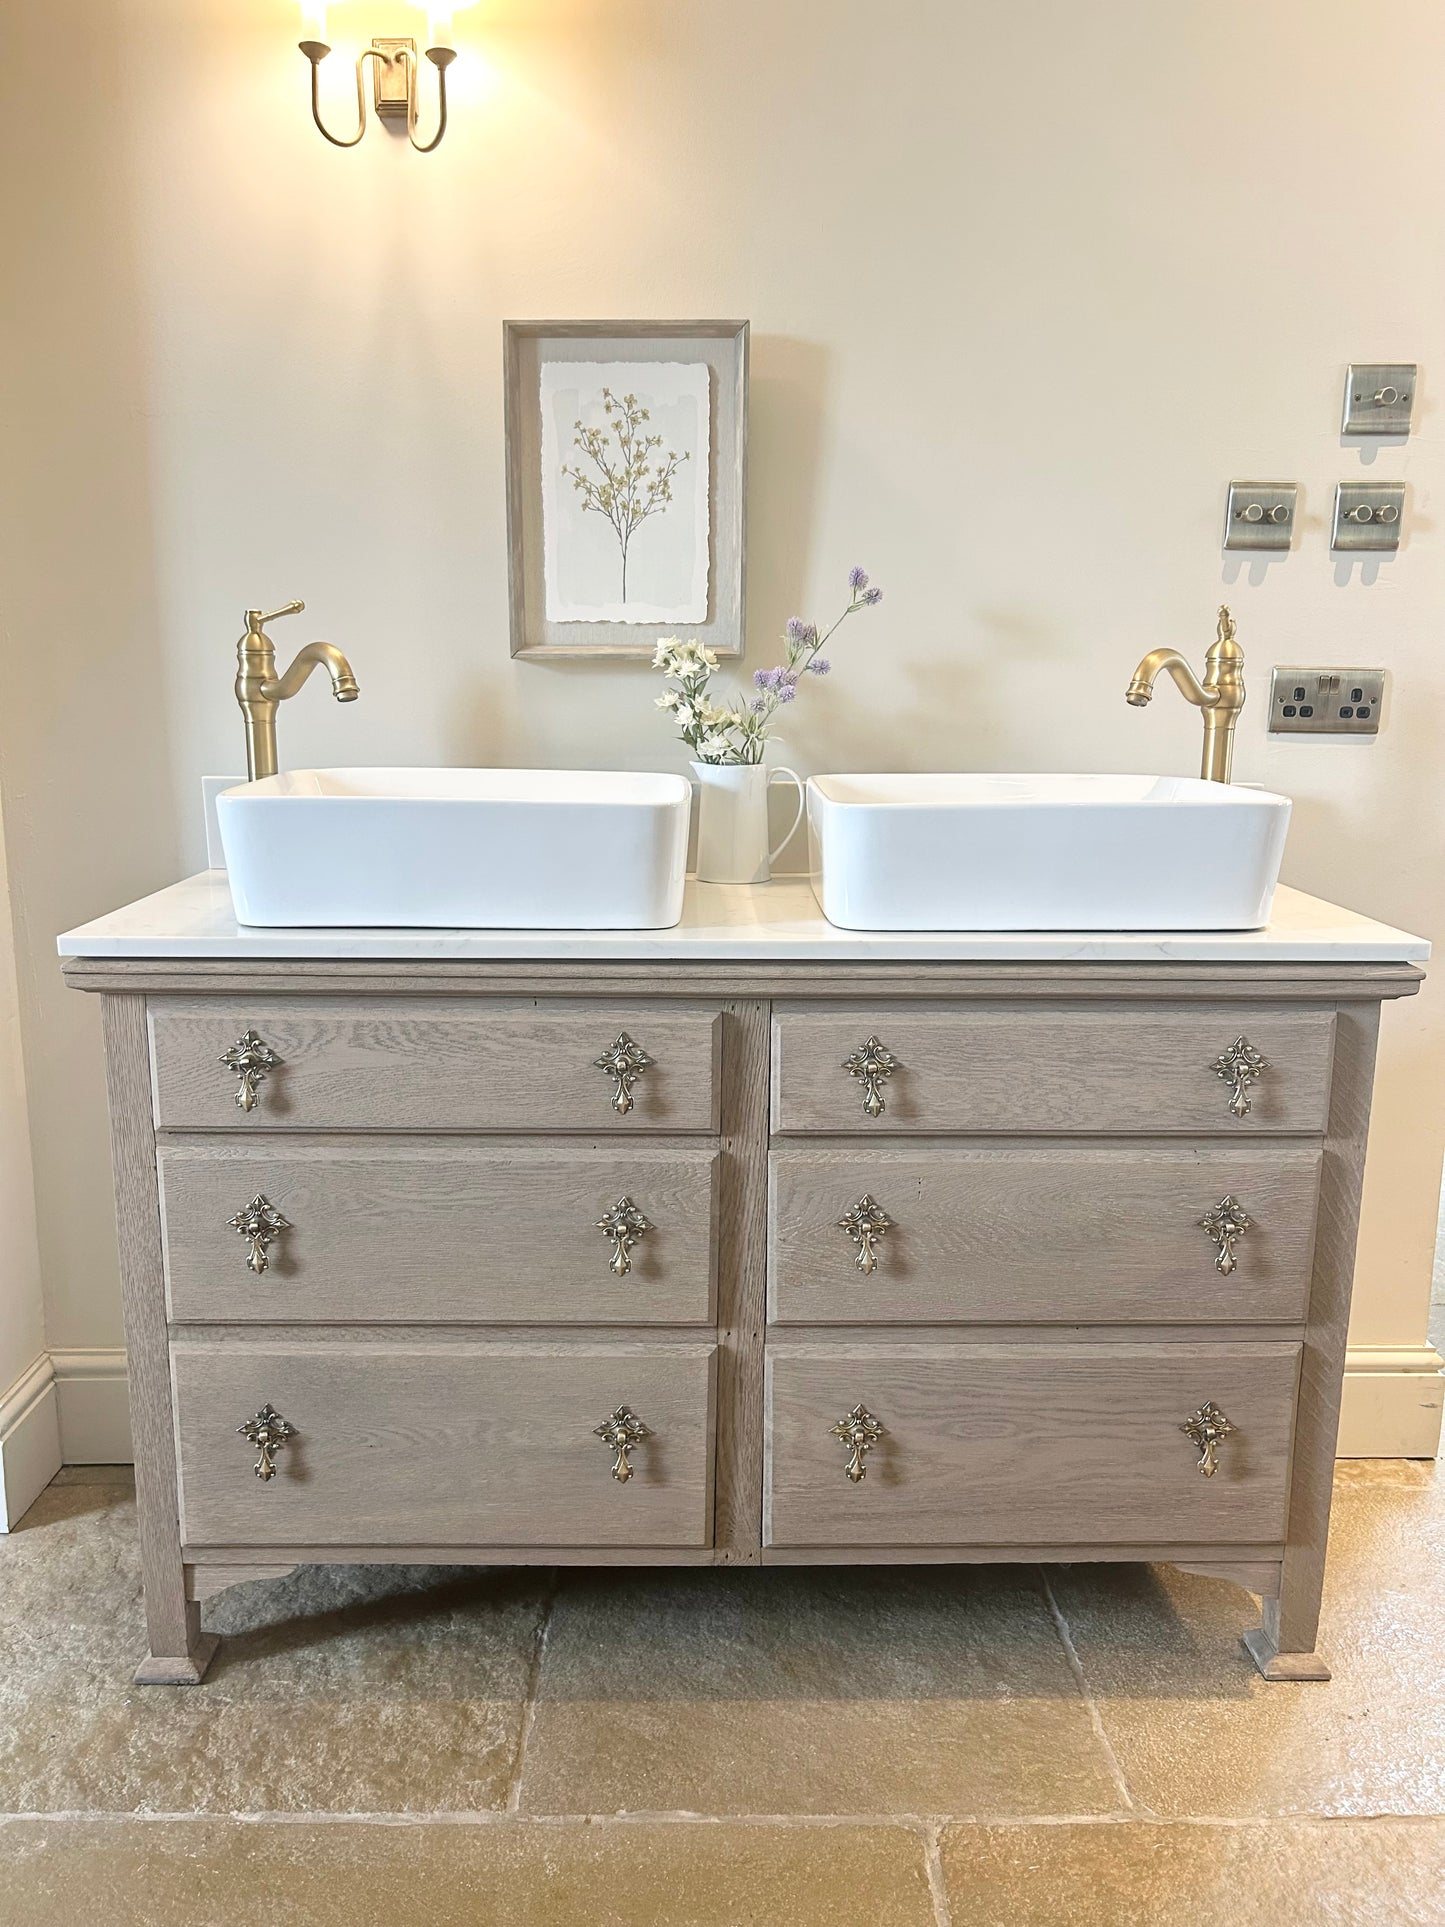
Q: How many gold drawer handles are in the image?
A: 12